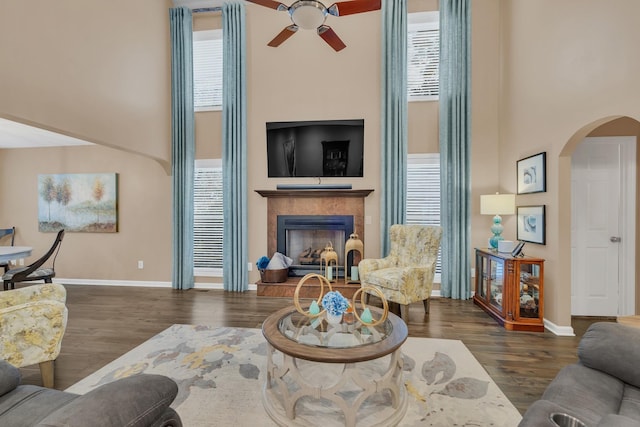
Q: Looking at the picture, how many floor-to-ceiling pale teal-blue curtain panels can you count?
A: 4